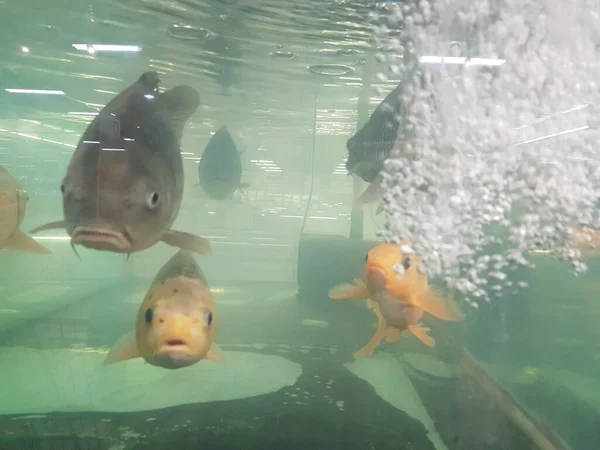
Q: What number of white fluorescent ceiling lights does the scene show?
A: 3